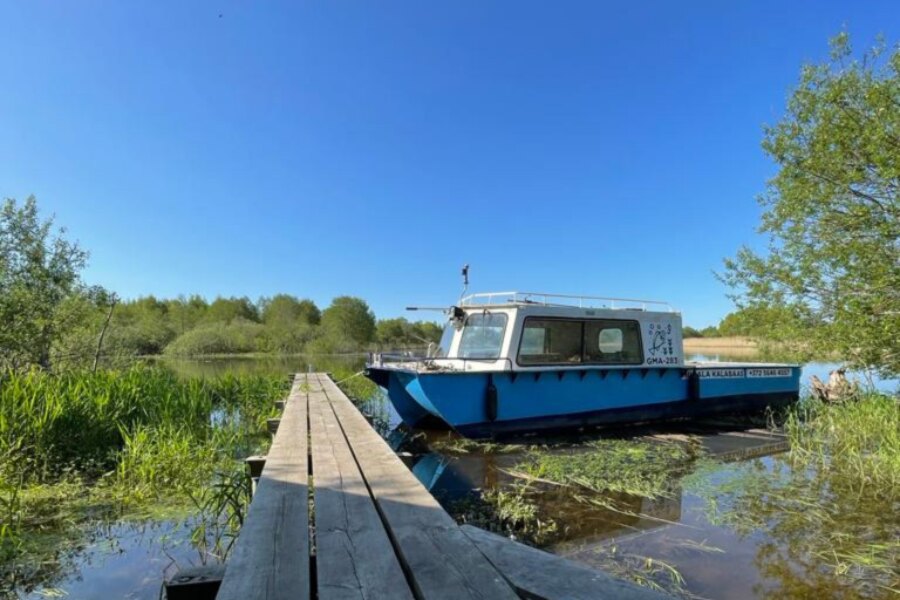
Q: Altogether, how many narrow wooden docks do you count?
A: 1